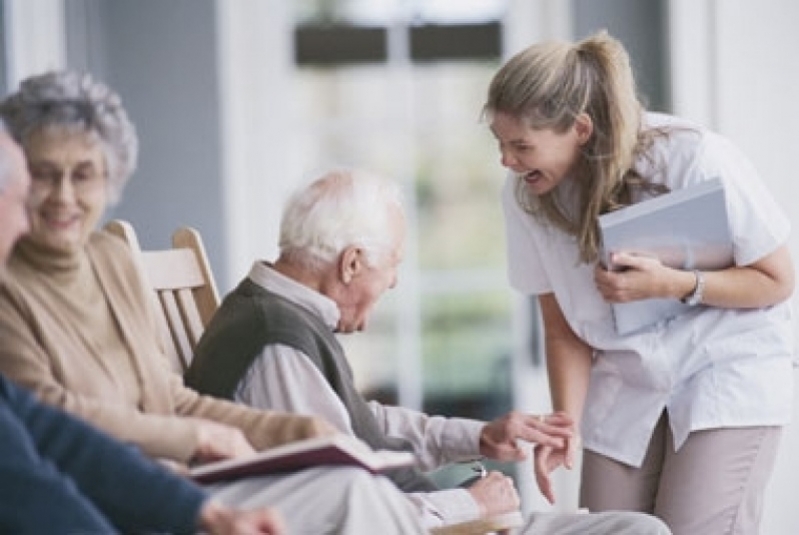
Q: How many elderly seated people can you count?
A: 3